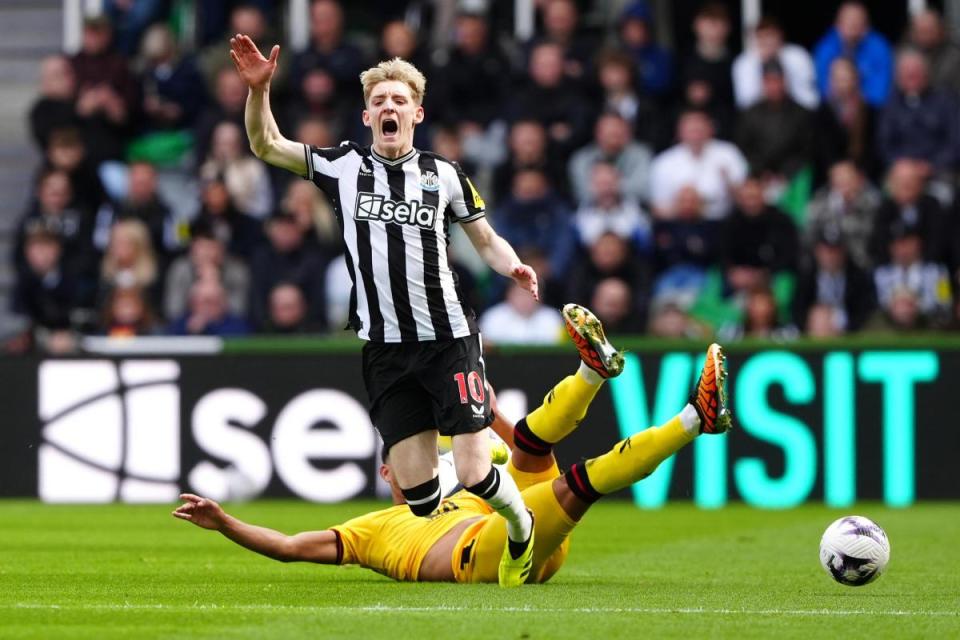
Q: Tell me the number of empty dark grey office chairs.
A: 0